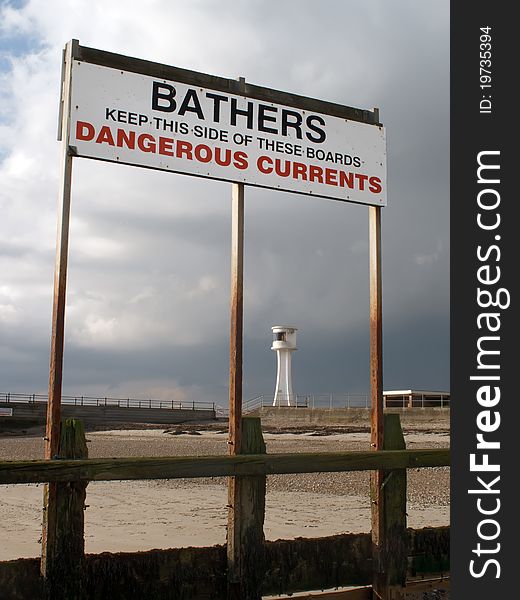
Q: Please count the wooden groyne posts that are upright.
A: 3